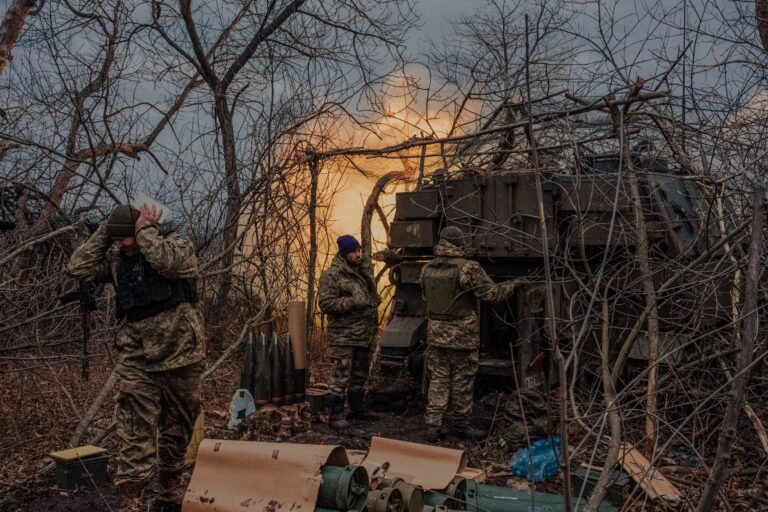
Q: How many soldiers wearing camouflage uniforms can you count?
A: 3